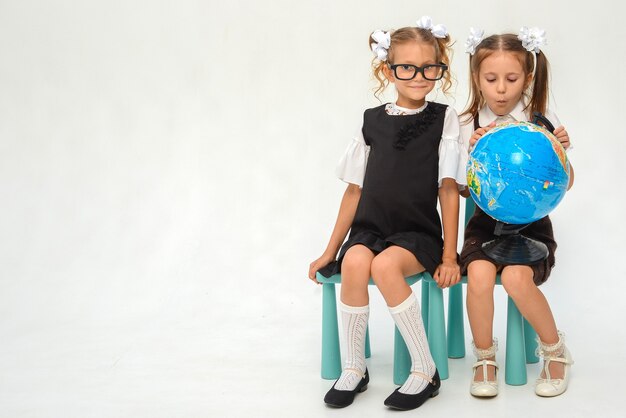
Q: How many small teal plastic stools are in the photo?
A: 2